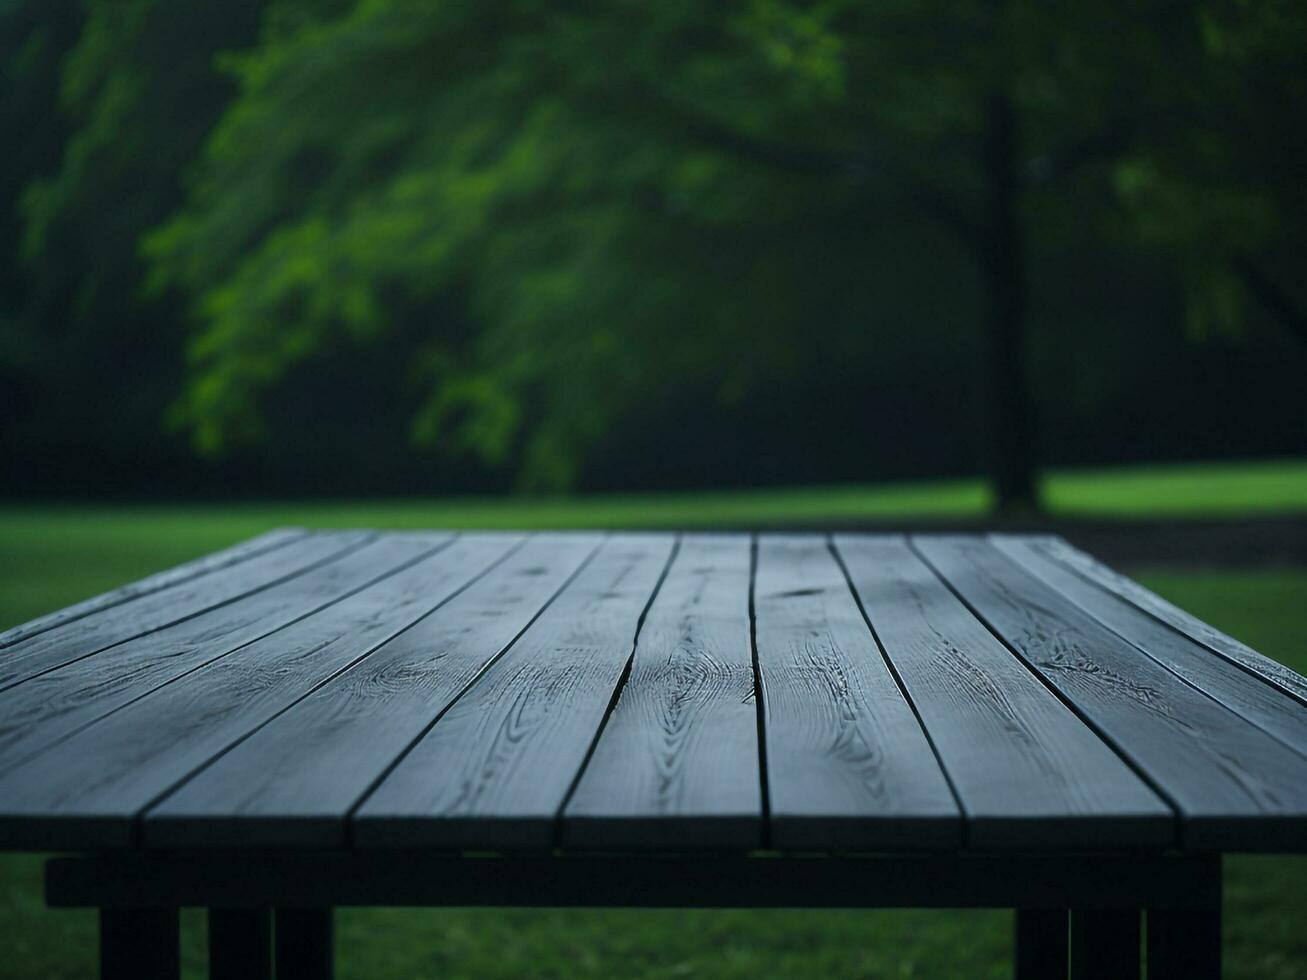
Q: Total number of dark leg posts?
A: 6